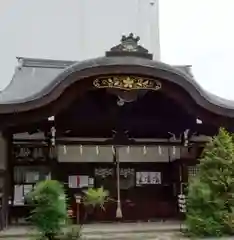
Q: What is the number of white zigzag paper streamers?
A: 8